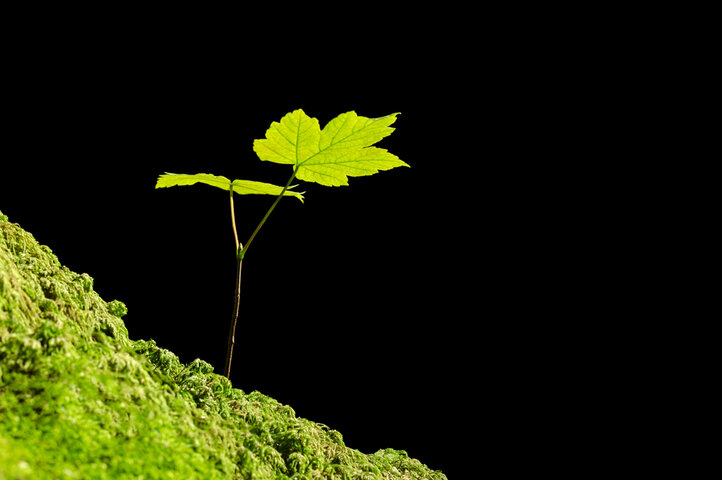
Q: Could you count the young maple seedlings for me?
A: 1